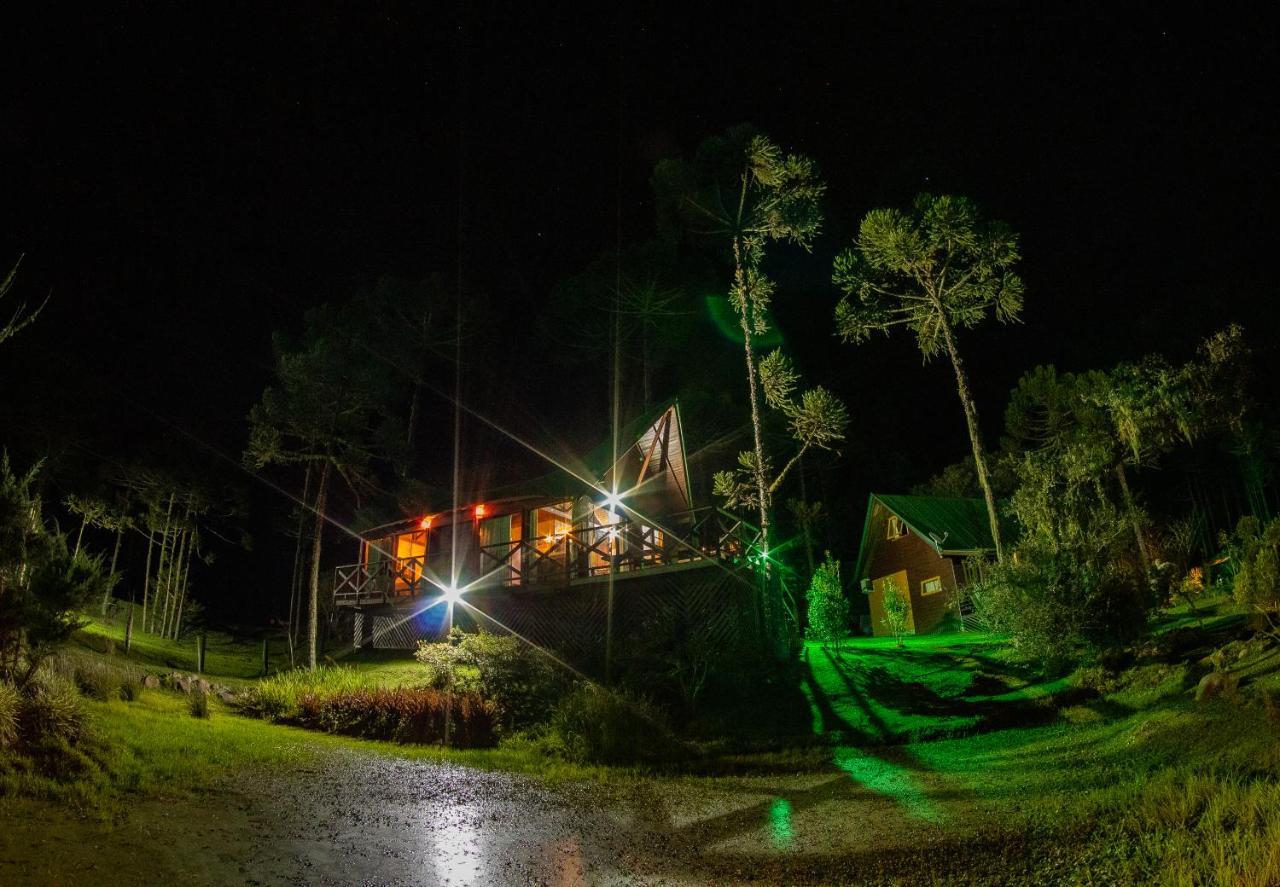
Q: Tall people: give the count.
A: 0